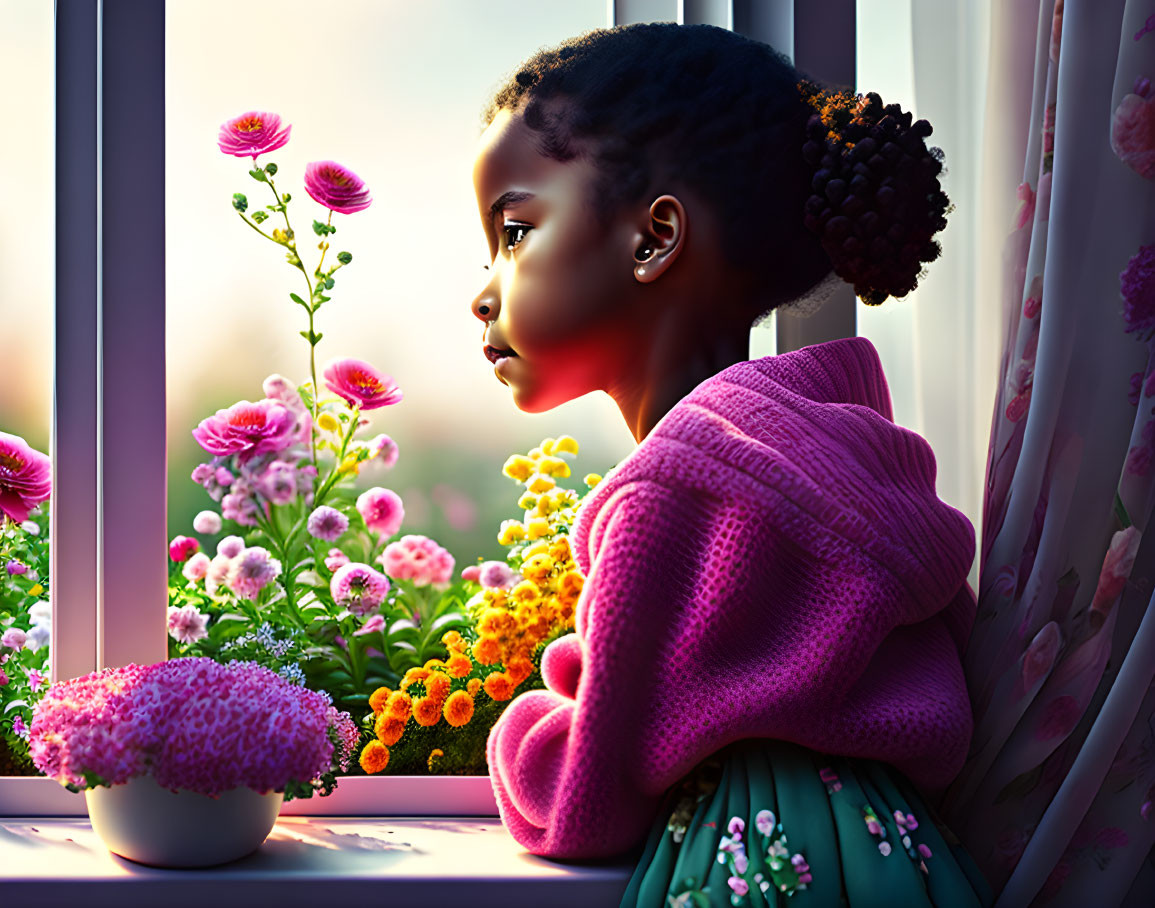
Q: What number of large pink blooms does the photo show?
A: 5